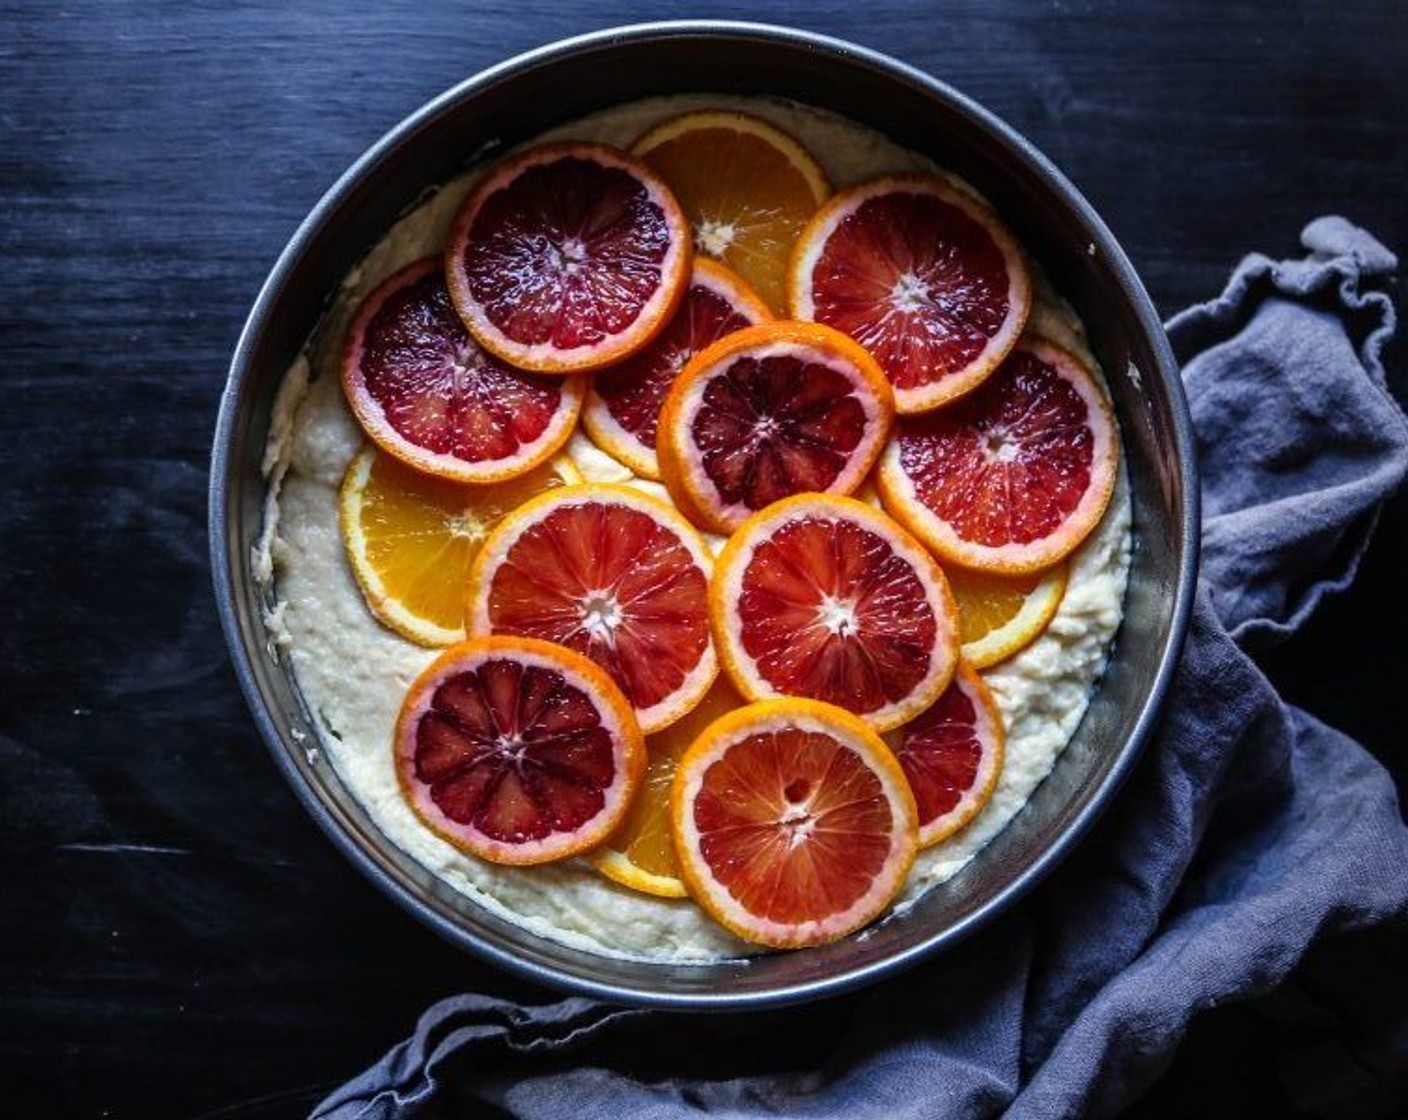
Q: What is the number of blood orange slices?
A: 11